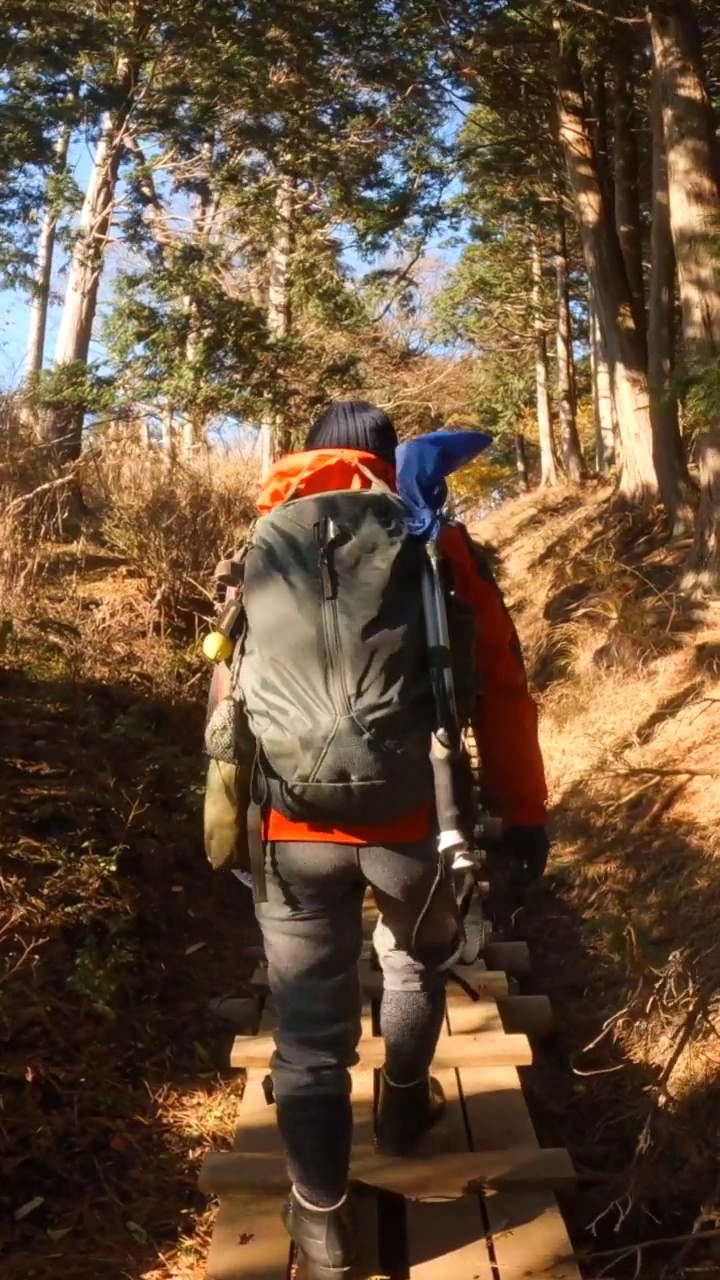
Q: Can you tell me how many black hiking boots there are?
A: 2